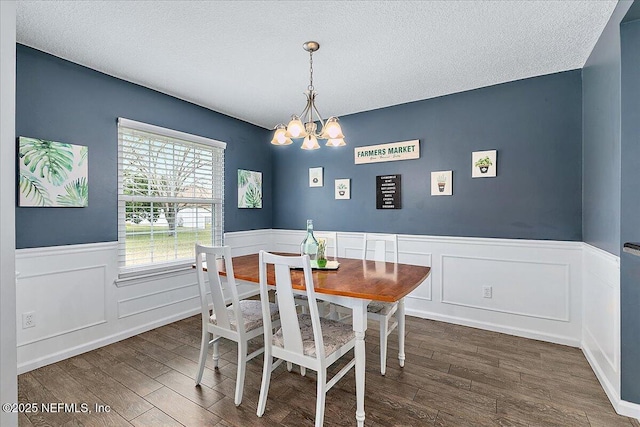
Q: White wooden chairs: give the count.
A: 4